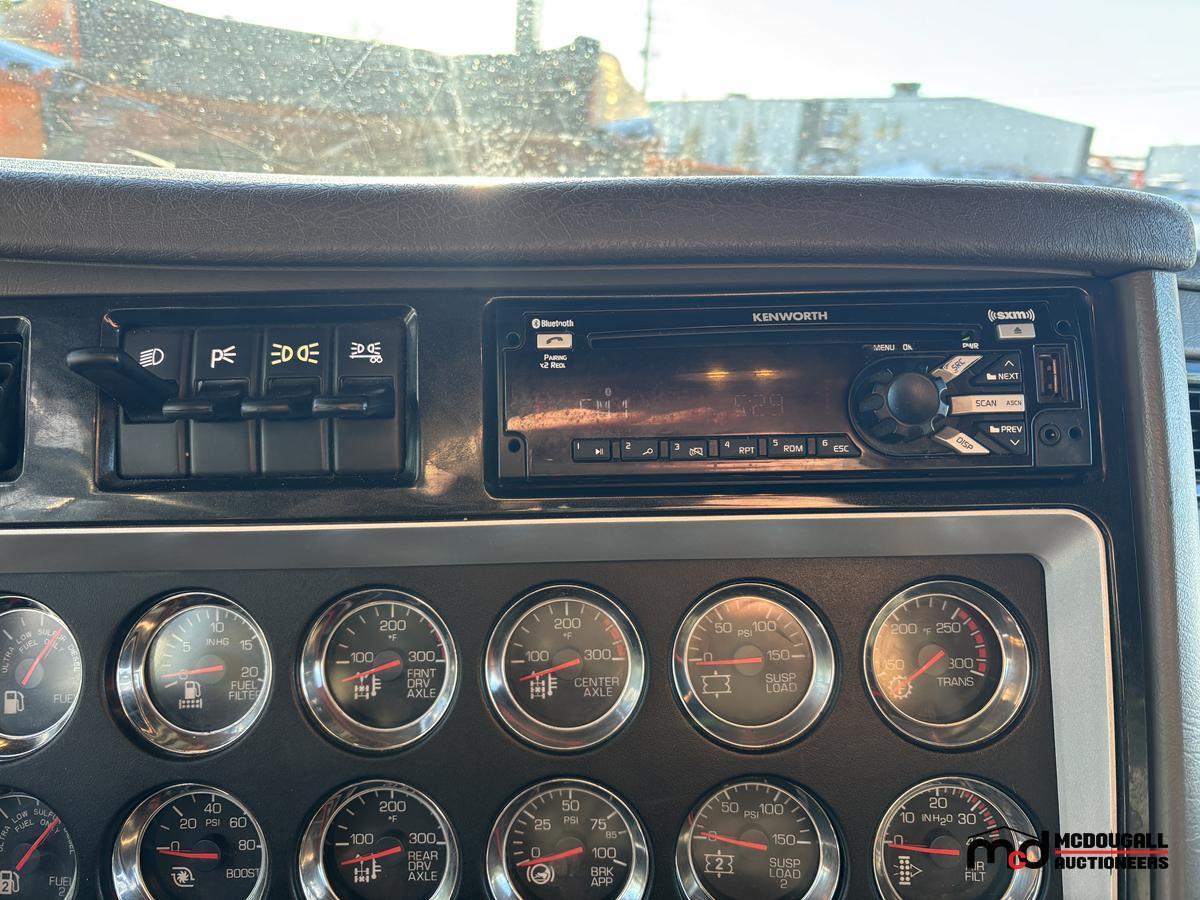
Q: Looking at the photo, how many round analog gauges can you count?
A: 12